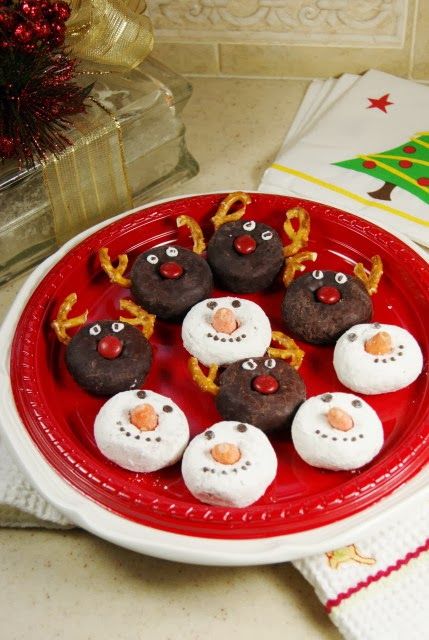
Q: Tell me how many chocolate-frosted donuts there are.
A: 5